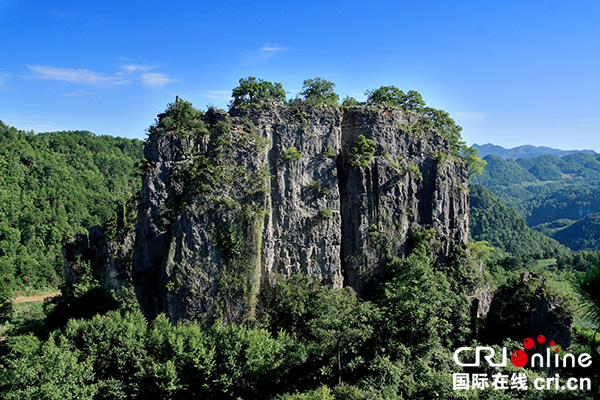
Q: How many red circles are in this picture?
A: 5